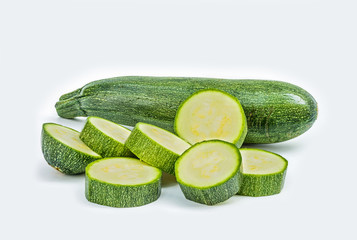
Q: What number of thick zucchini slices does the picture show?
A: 7